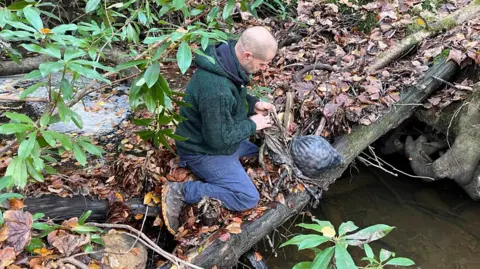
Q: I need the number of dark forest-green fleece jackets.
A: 1